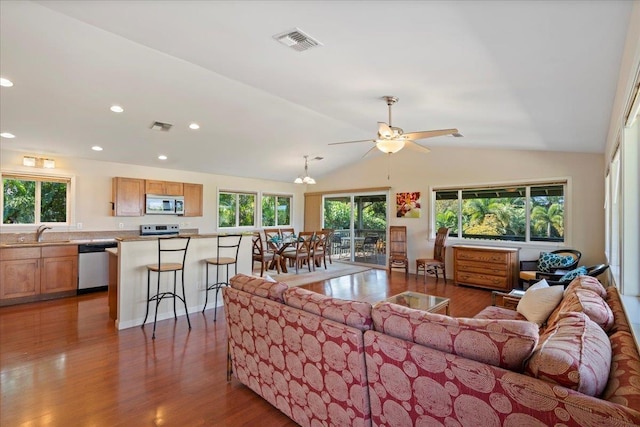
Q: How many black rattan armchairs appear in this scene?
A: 2